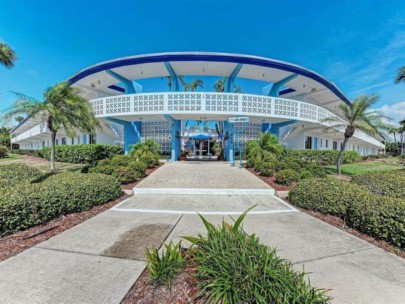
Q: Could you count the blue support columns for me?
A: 4